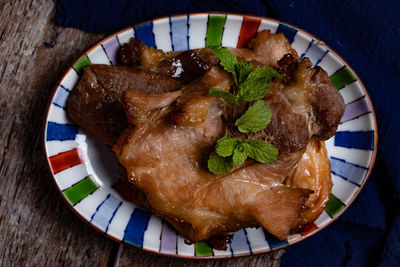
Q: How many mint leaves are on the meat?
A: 9